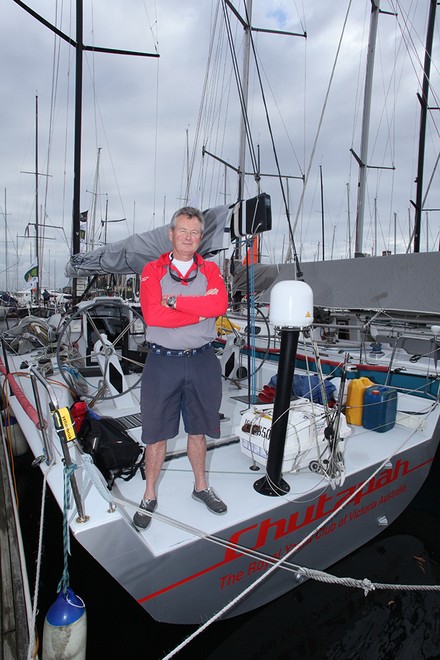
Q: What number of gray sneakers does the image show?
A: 2